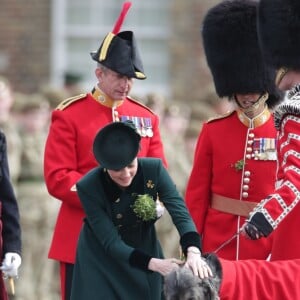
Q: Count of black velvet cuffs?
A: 2